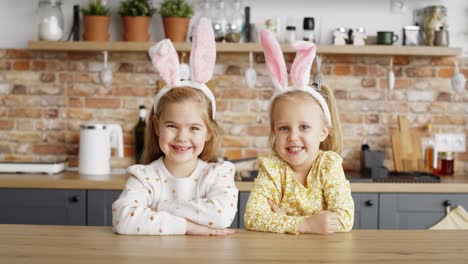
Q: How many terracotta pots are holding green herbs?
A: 3